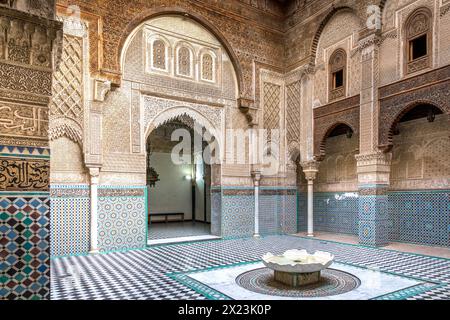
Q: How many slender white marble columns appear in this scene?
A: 3